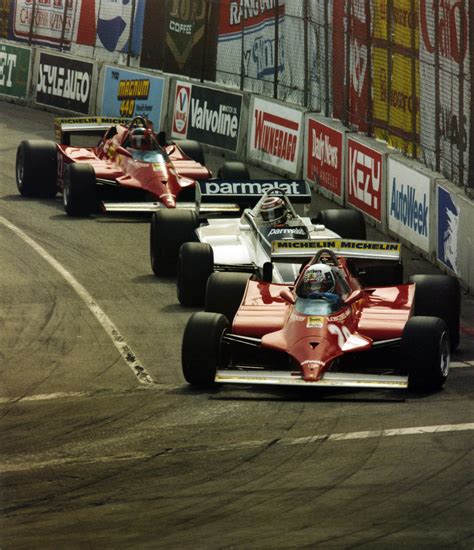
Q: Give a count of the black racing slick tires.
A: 11